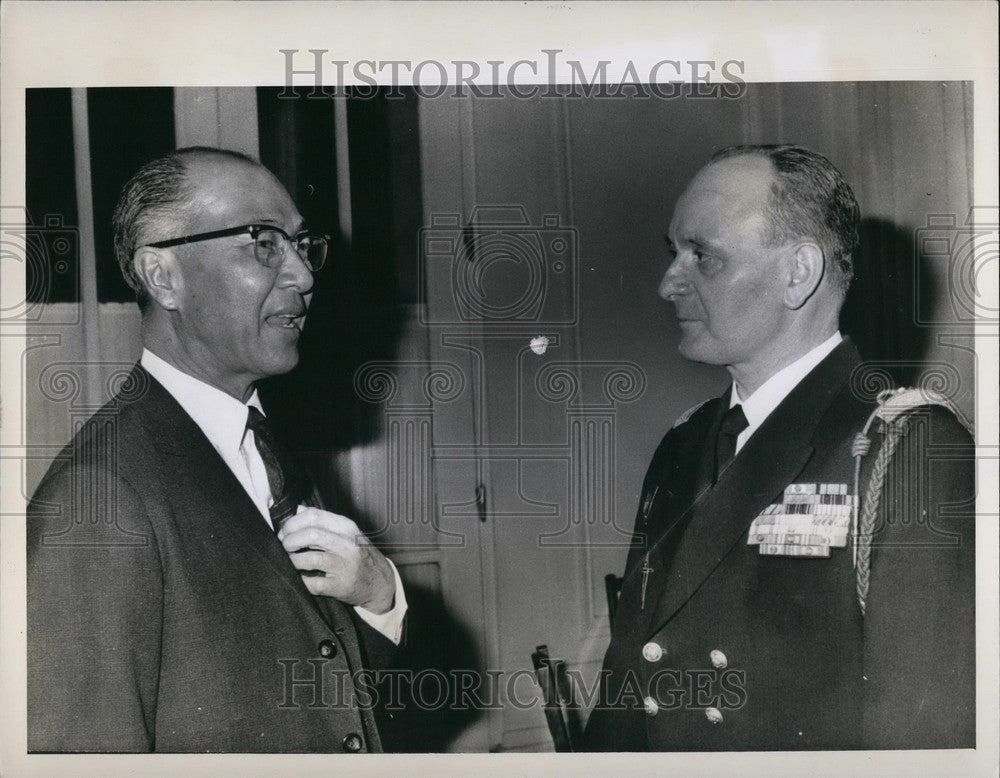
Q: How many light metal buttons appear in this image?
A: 4